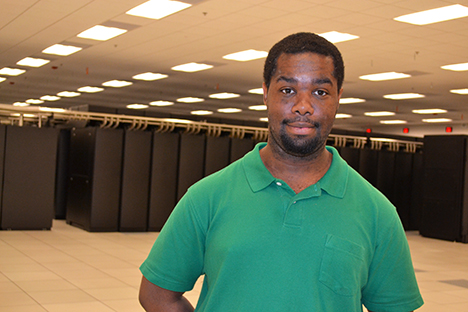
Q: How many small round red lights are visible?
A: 3